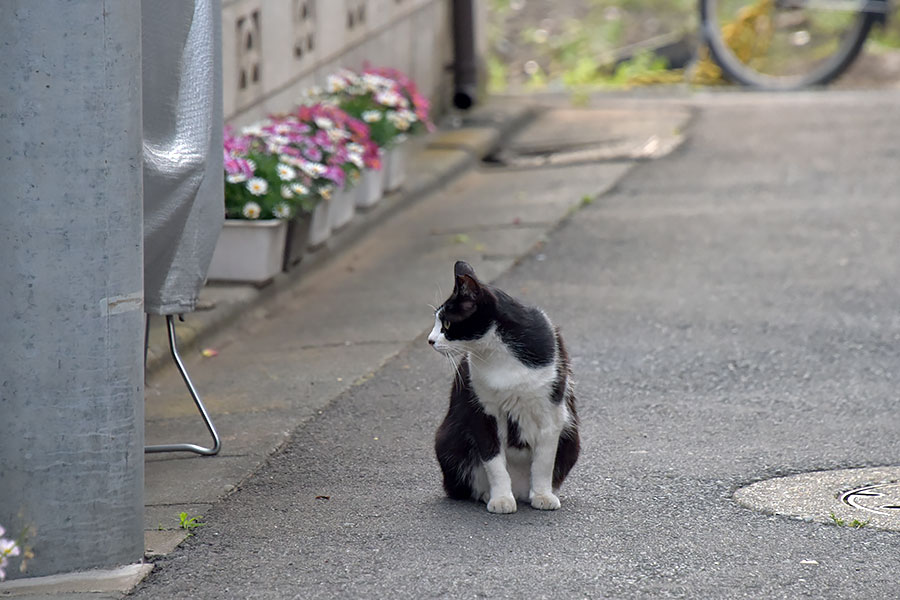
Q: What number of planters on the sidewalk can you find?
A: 6